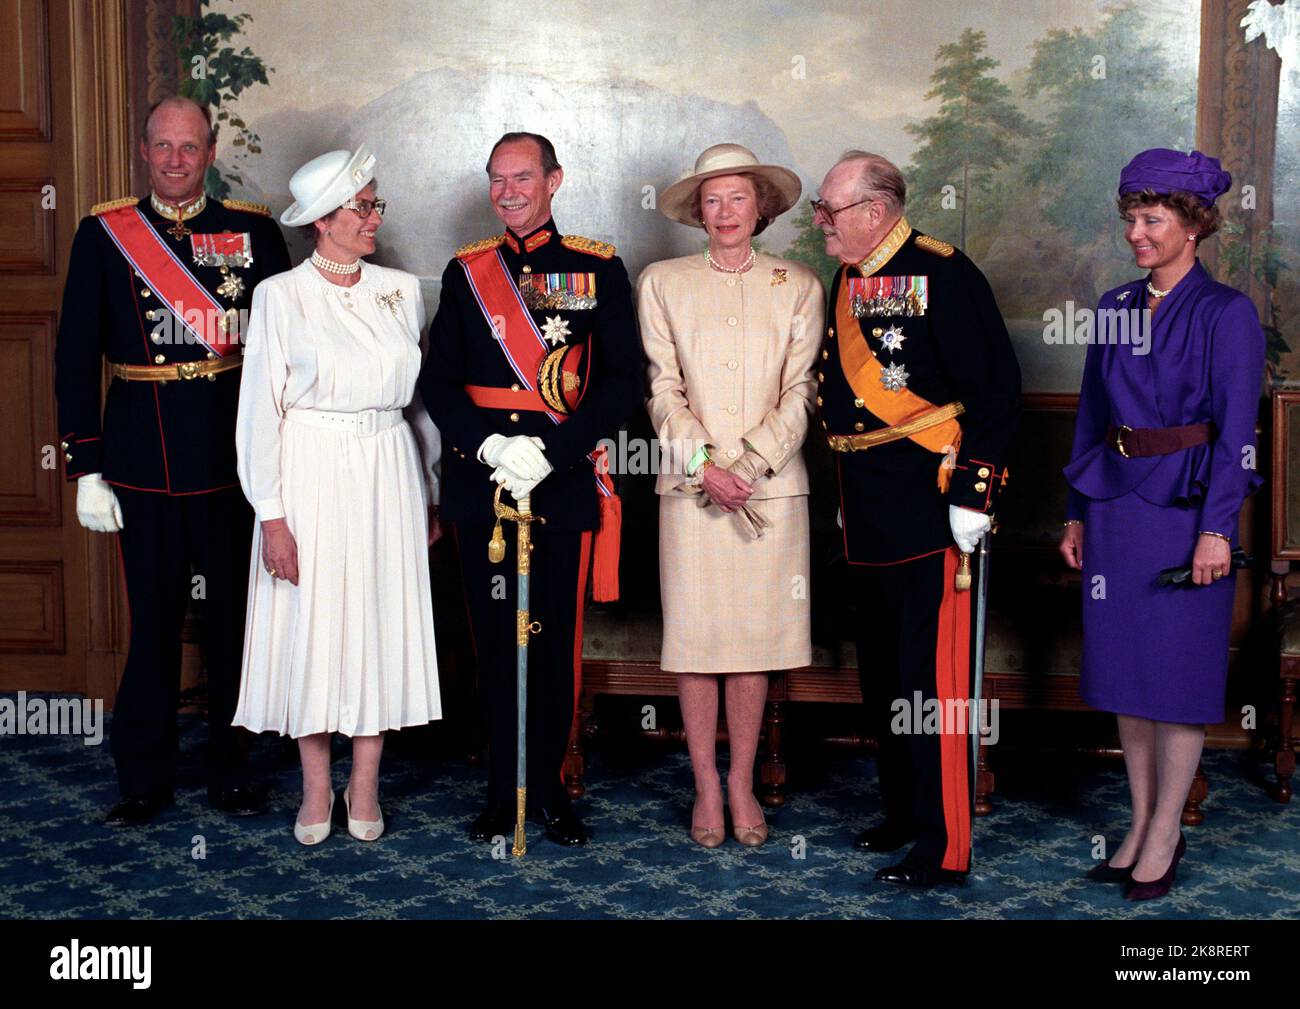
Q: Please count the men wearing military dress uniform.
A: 3